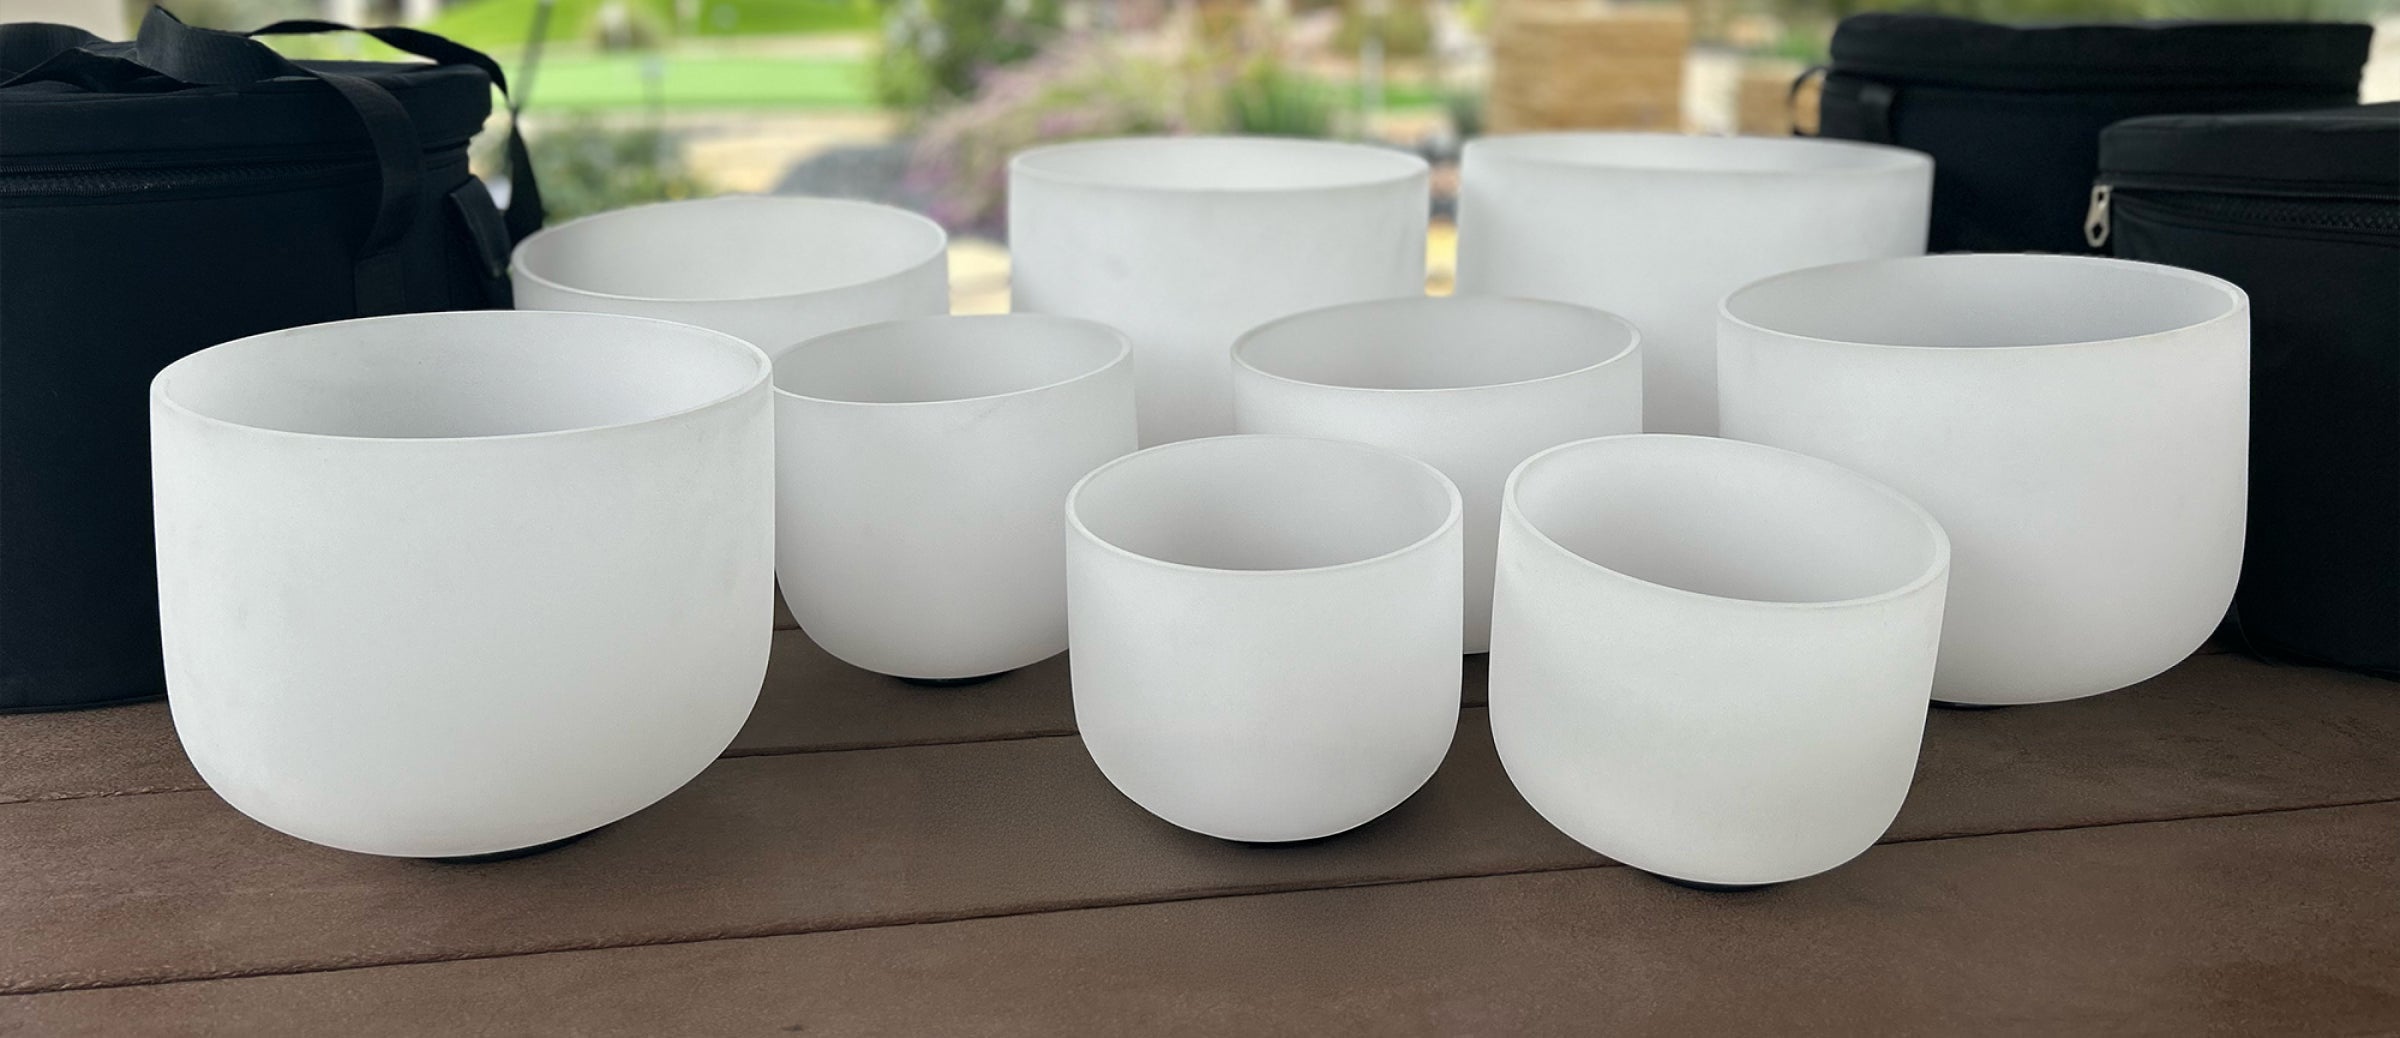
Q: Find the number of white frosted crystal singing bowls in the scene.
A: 9